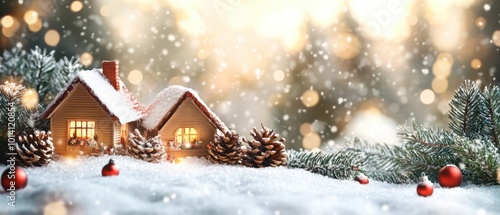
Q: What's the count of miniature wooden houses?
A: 2